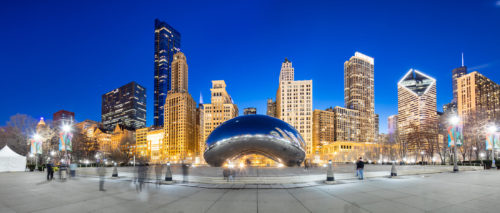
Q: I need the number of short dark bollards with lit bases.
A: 4